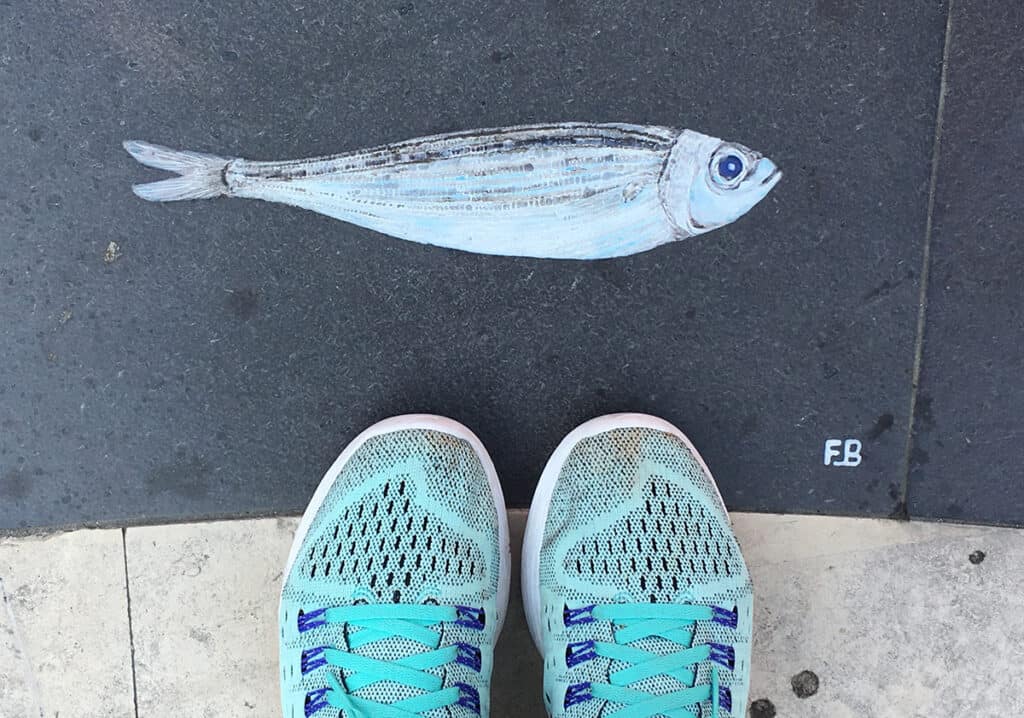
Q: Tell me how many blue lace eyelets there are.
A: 12